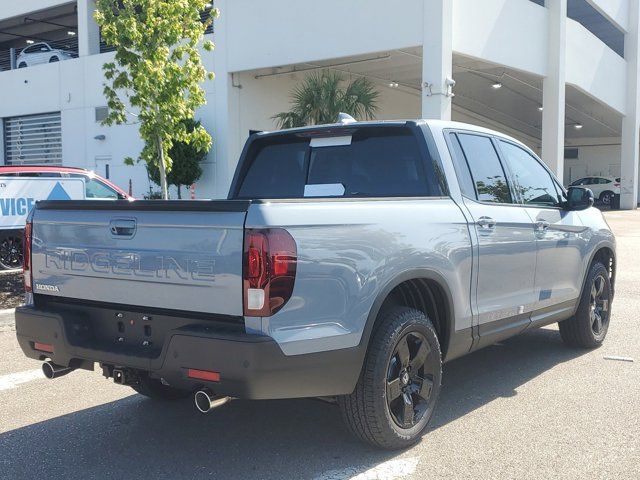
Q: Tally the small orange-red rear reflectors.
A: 2